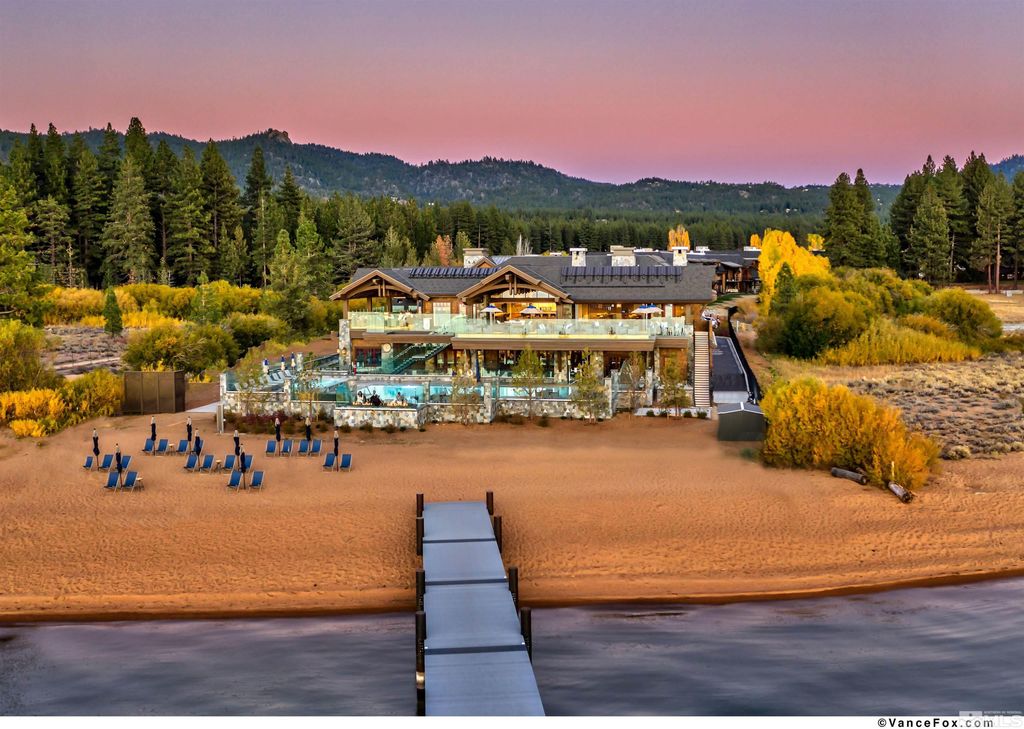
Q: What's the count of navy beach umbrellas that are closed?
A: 10